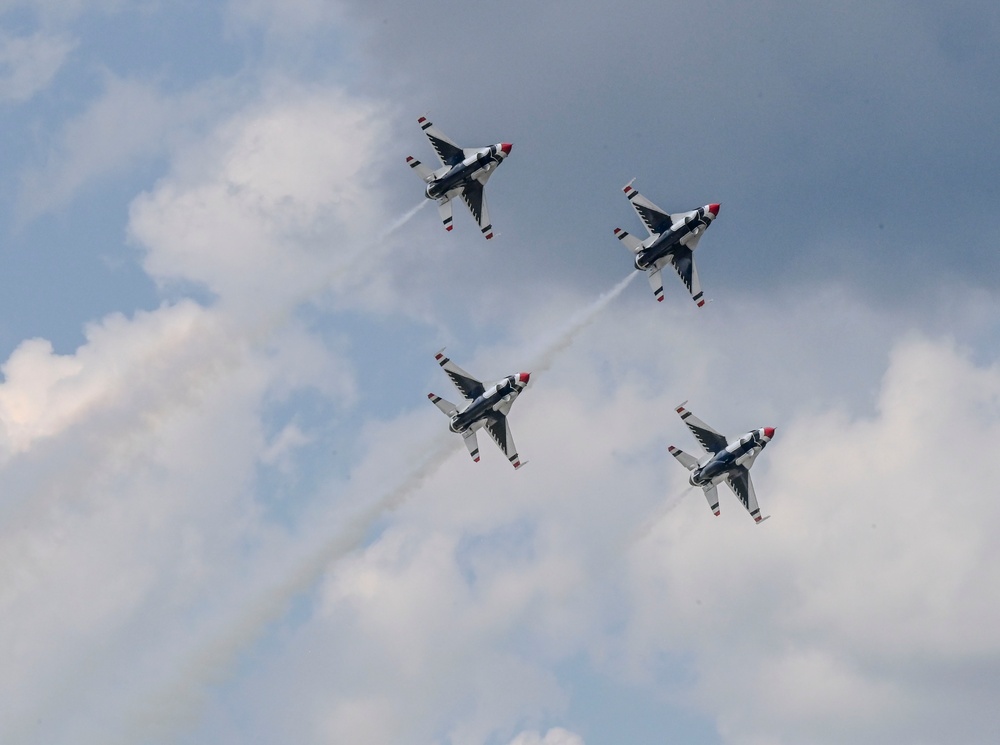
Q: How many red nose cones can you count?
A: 4